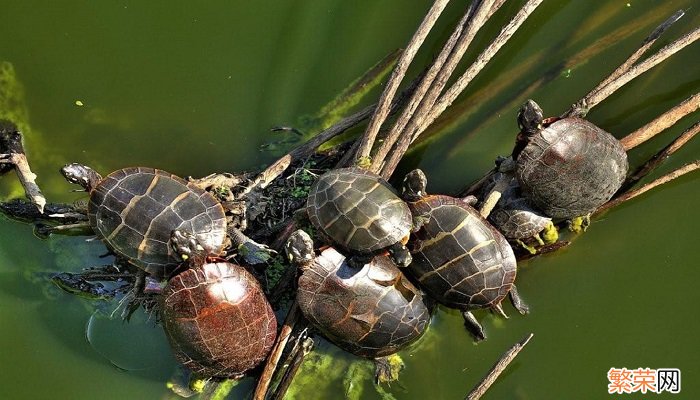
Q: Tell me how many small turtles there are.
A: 7